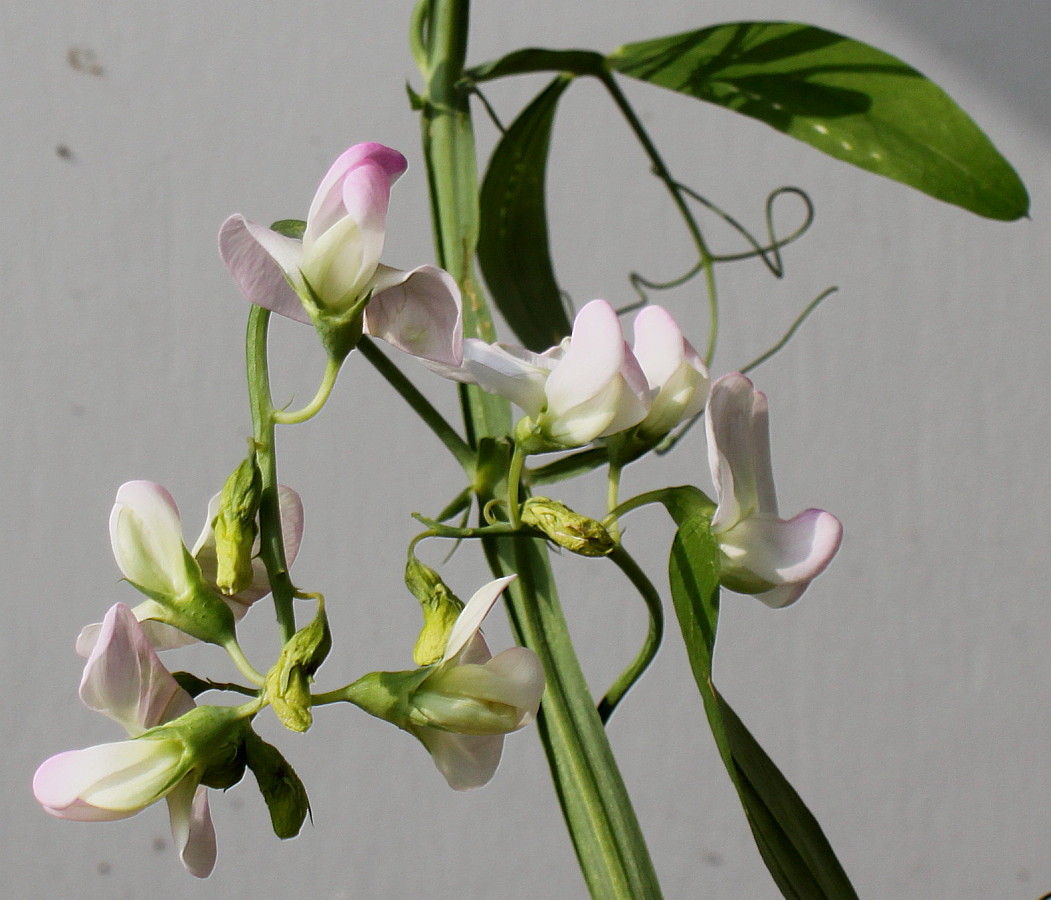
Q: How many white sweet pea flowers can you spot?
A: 7